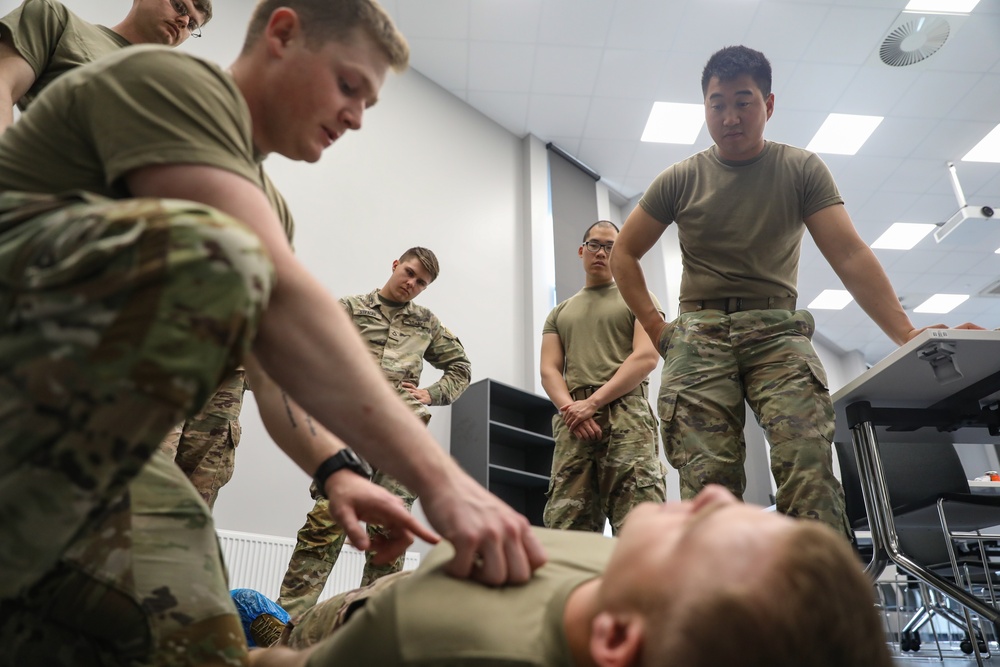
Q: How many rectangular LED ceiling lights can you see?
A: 7